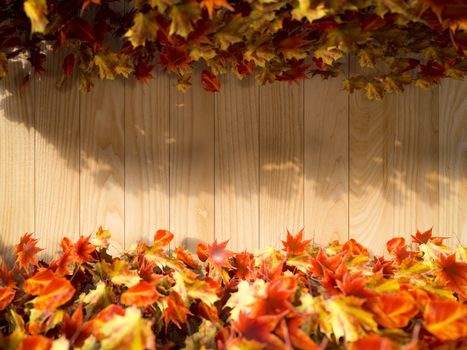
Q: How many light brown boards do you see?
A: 11